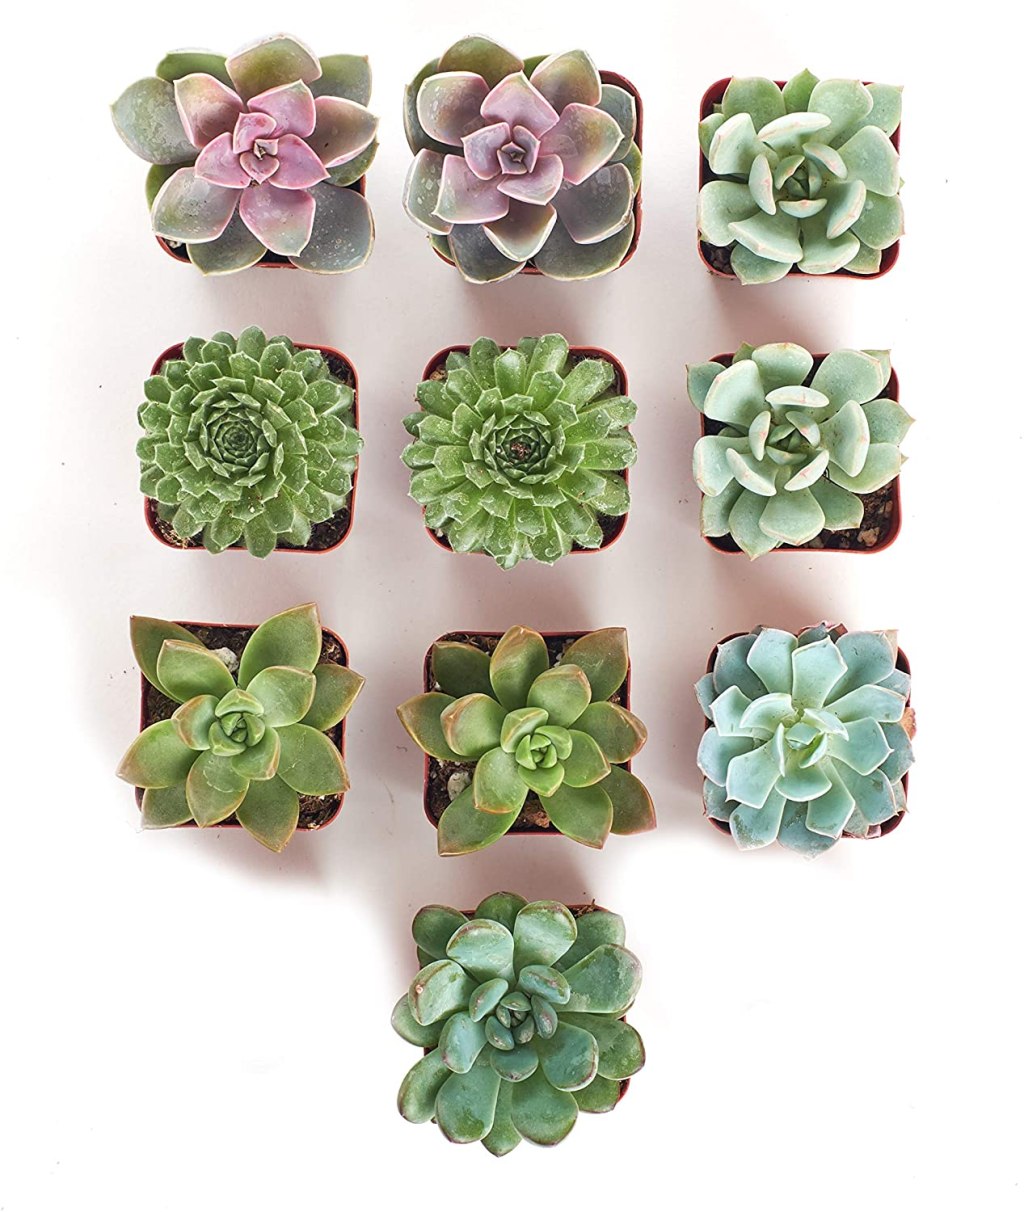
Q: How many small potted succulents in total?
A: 10